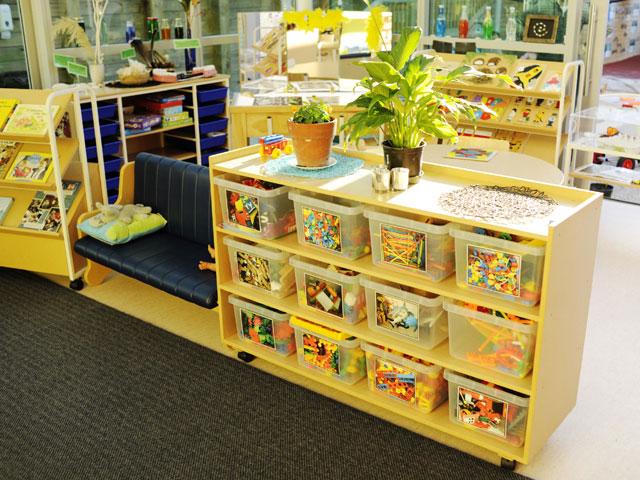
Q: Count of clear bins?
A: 12